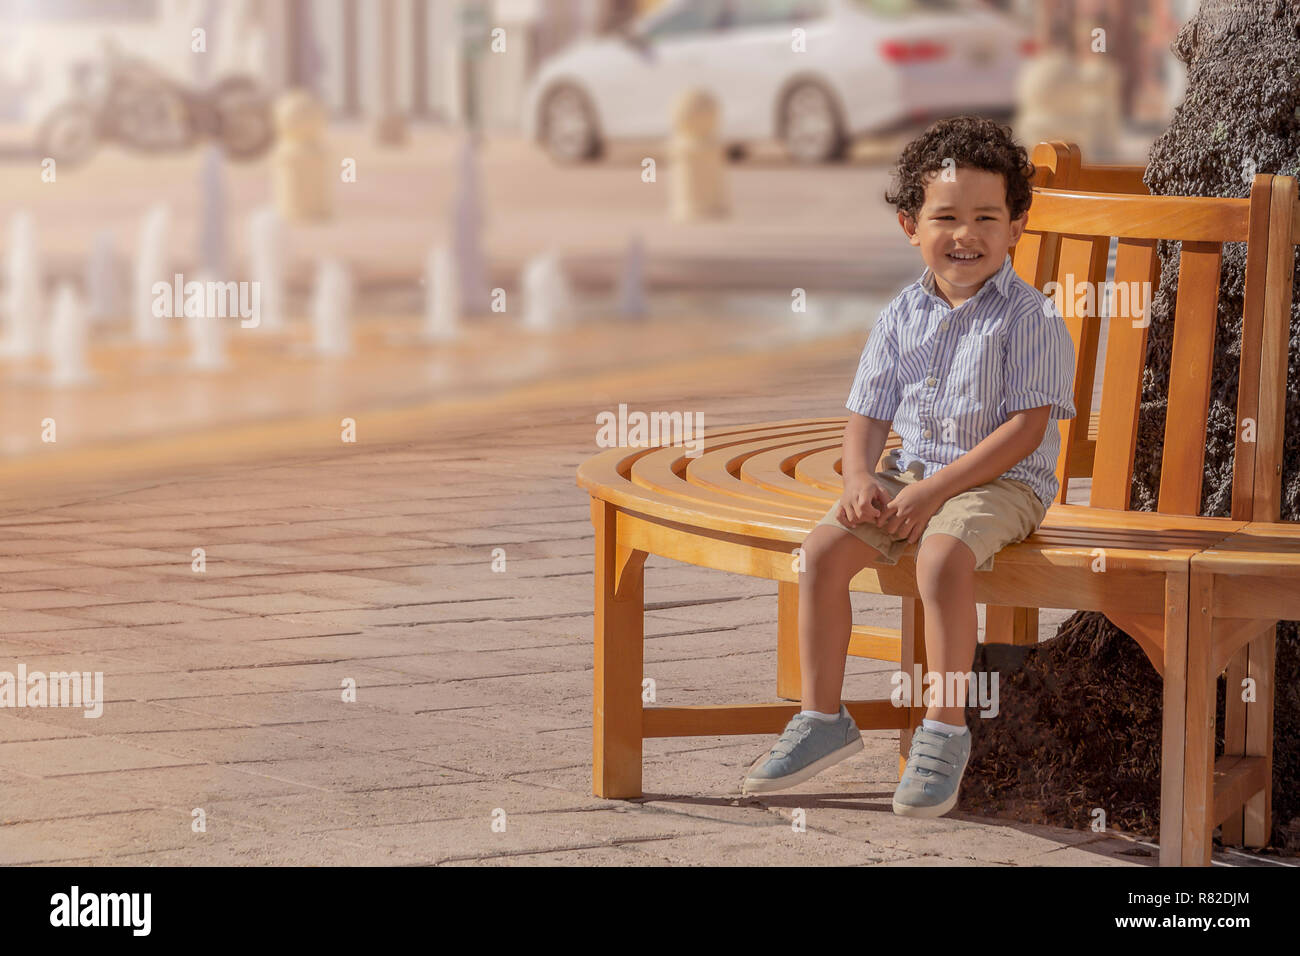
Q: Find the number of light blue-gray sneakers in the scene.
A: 2